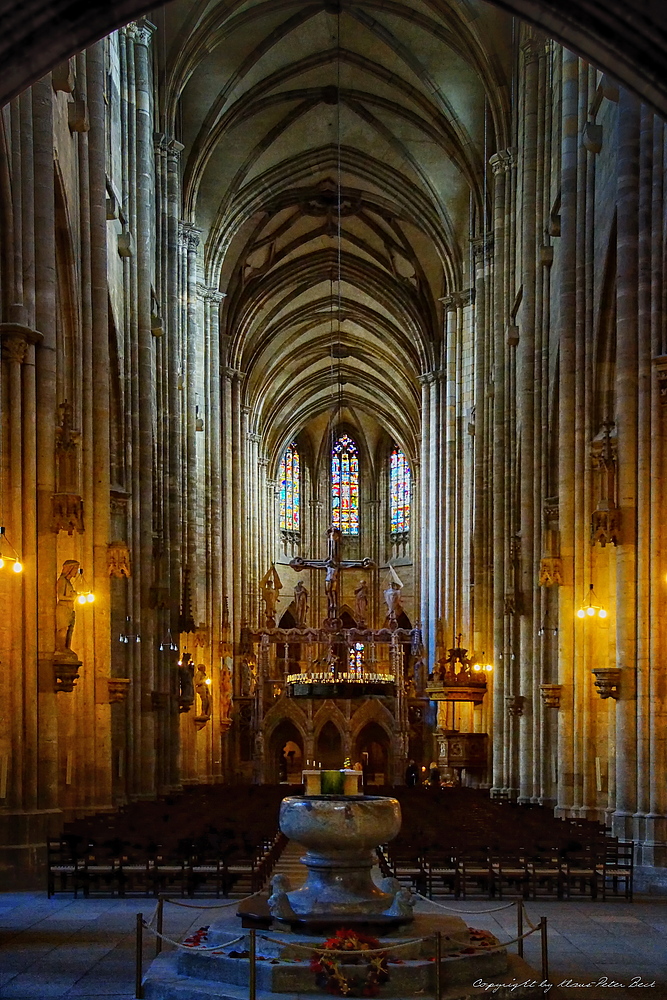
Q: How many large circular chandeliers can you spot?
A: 1